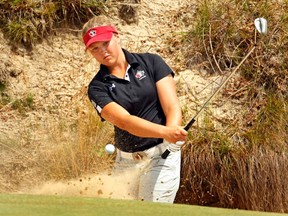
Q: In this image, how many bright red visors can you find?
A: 1